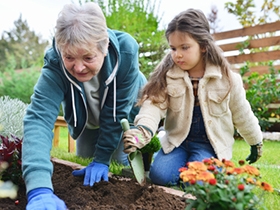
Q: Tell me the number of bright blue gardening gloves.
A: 2